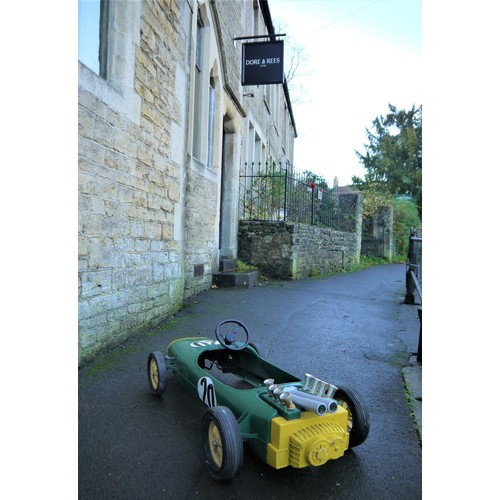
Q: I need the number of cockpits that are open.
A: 1